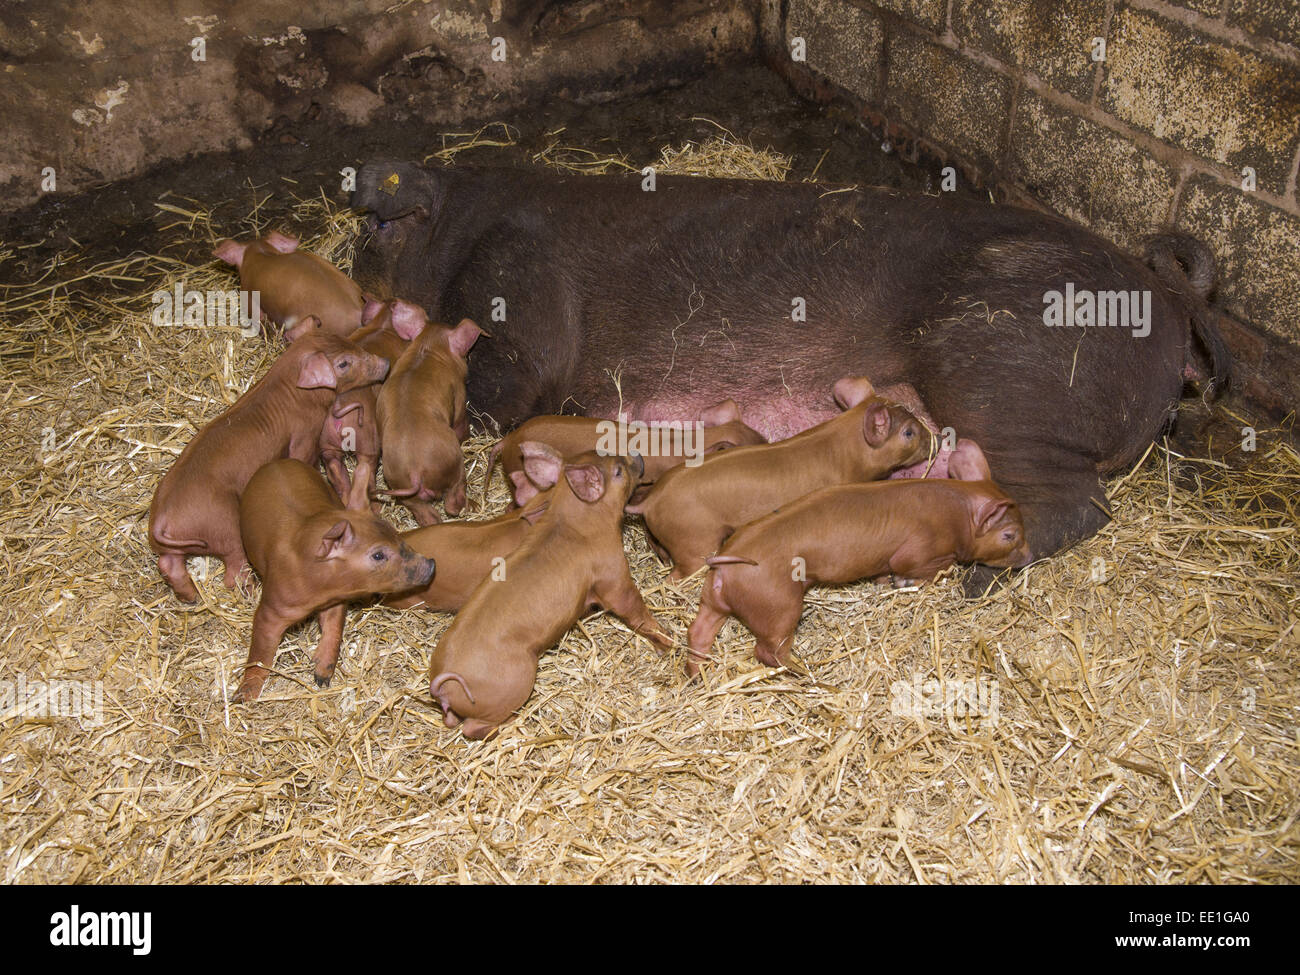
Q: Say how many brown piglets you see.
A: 10